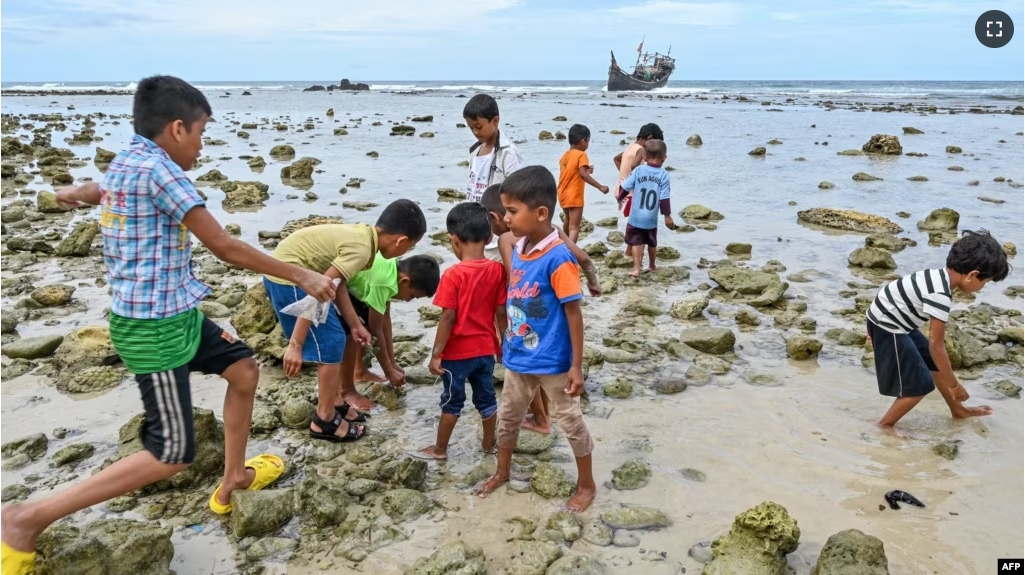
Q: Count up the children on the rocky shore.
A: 11